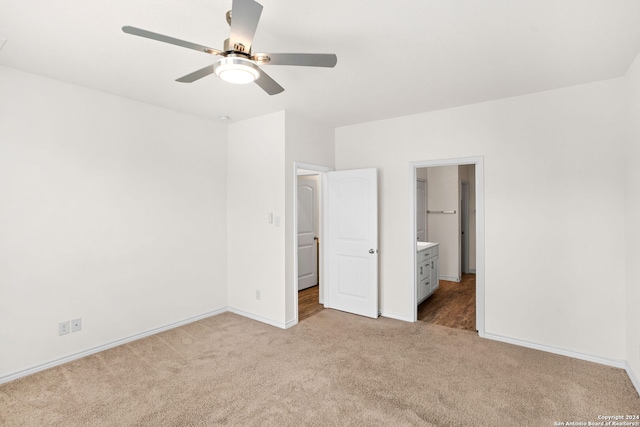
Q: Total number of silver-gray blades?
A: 5